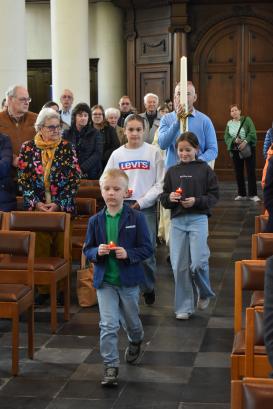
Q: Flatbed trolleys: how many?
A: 0